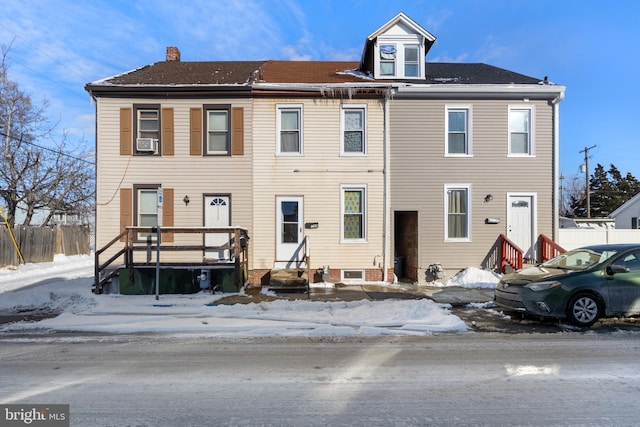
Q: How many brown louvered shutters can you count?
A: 6